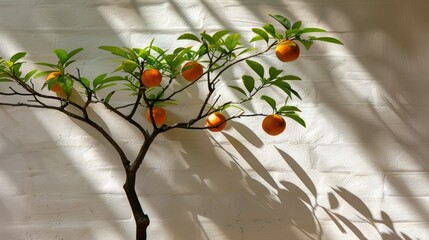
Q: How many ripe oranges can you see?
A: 7